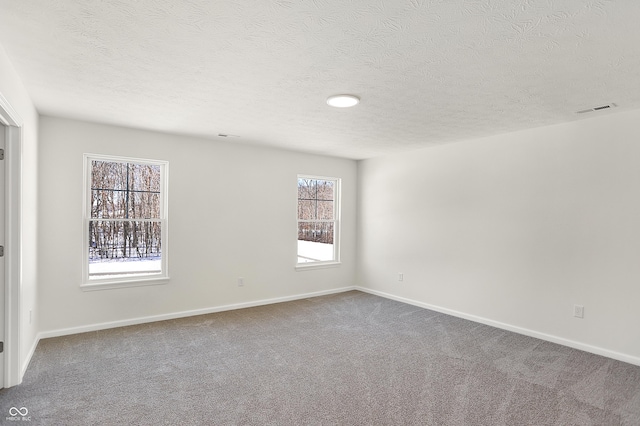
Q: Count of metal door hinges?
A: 3